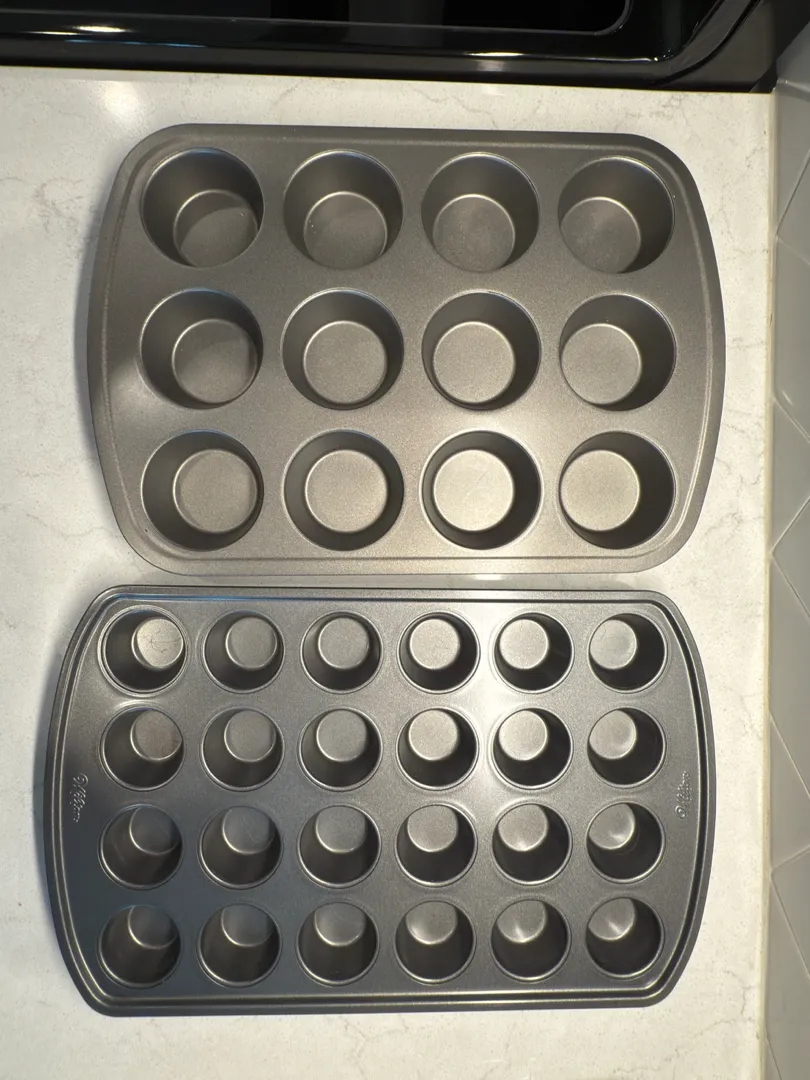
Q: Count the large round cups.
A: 12